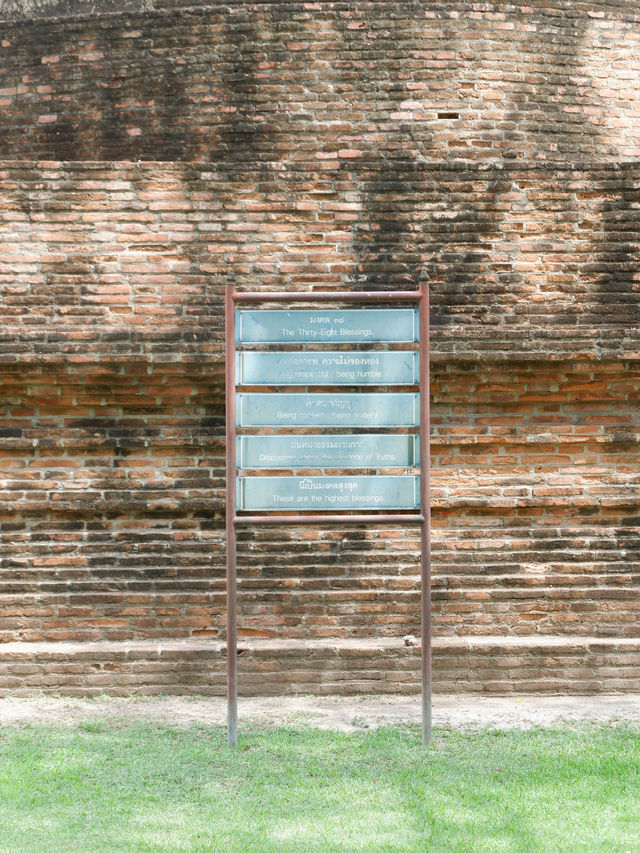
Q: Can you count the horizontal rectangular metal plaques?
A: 5